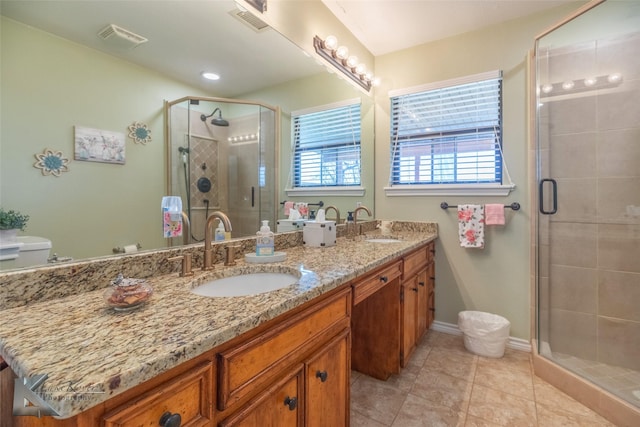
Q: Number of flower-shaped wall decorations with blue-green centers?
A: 2